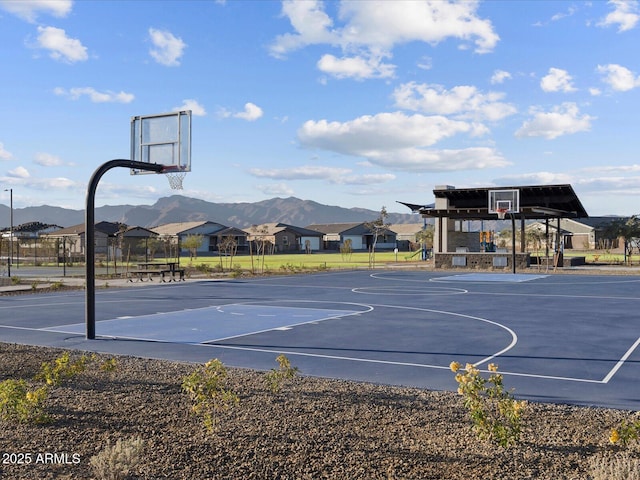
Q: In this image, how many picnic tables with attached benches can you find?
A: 1